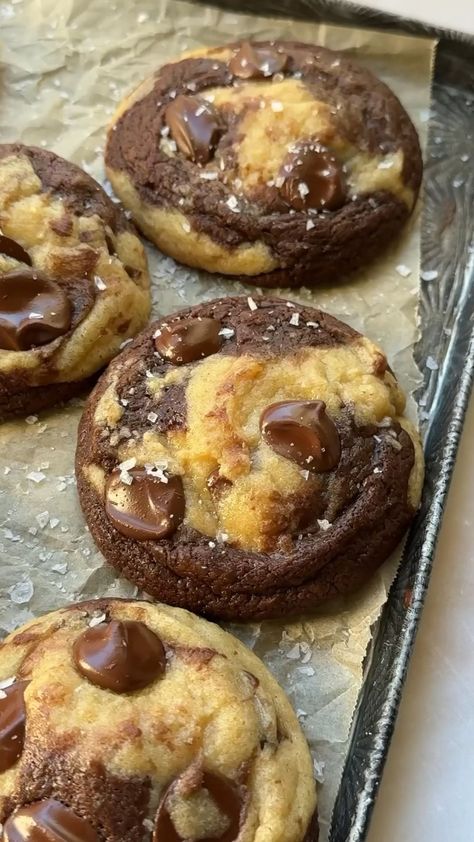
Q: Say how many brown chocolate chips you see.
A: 12